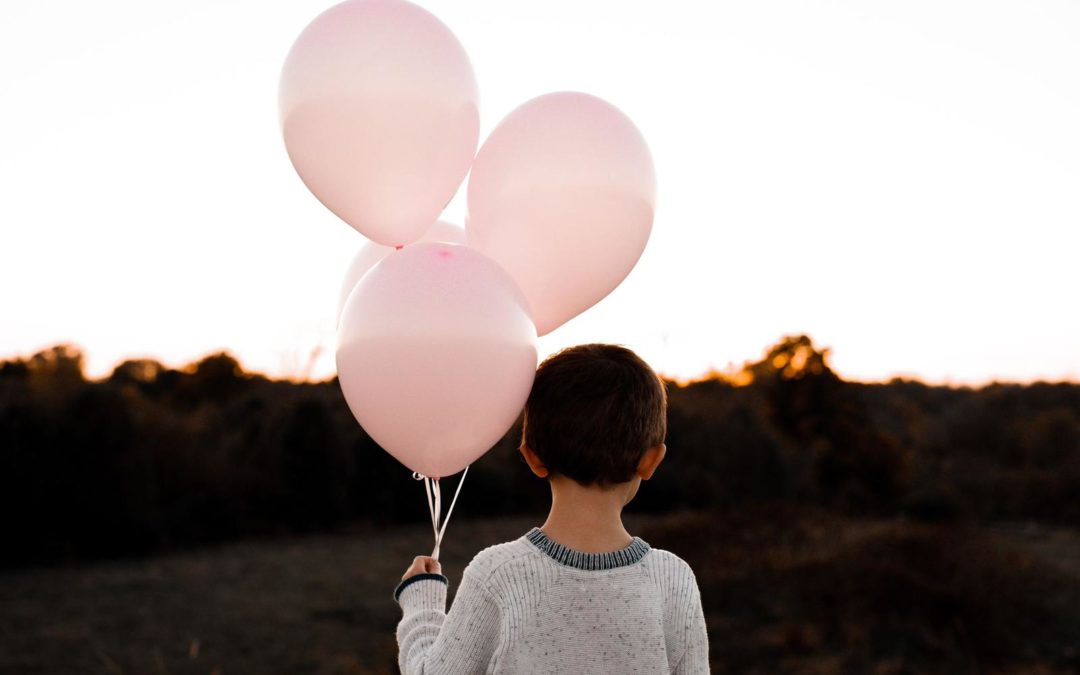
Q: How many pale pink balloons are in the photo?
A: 4